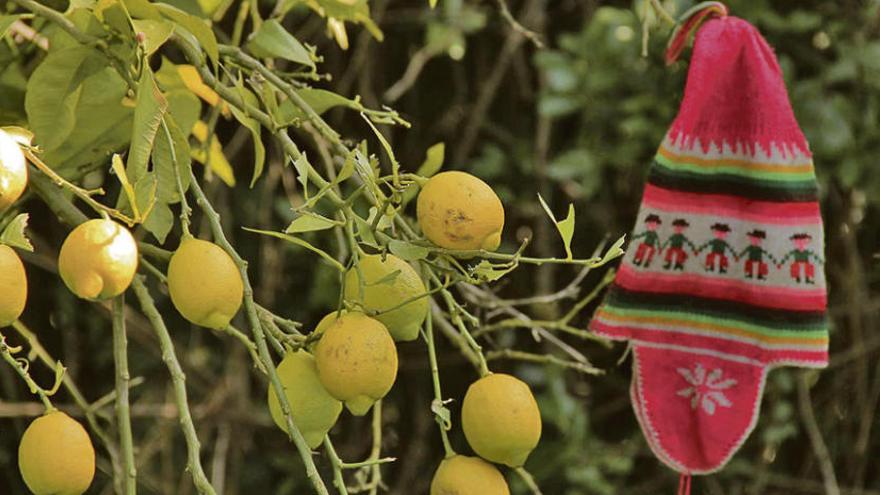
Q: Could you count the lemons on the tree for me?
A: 12